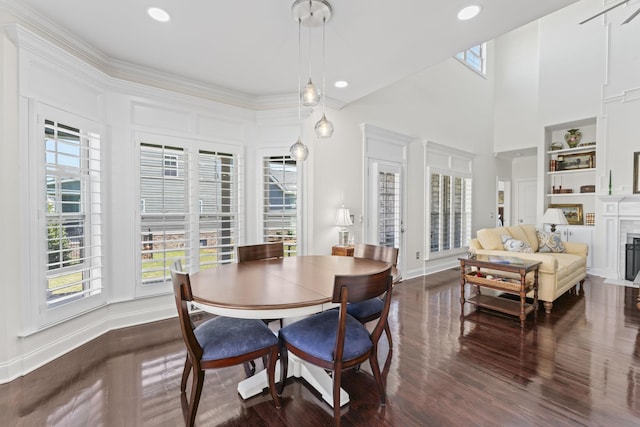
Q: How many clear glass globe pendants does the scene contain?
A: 3